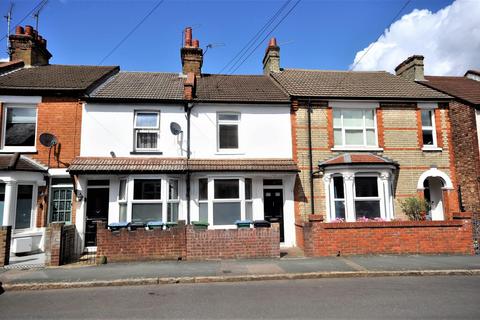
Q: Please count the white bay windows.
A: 4